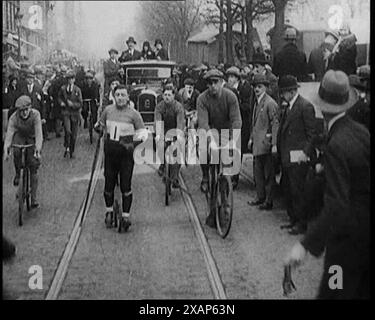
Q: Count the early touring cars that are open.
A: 1